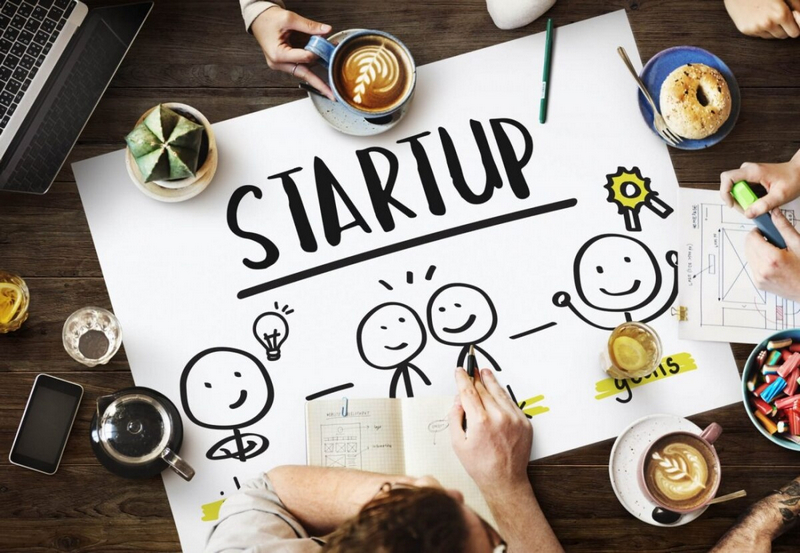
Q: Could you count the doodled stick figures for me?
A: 4